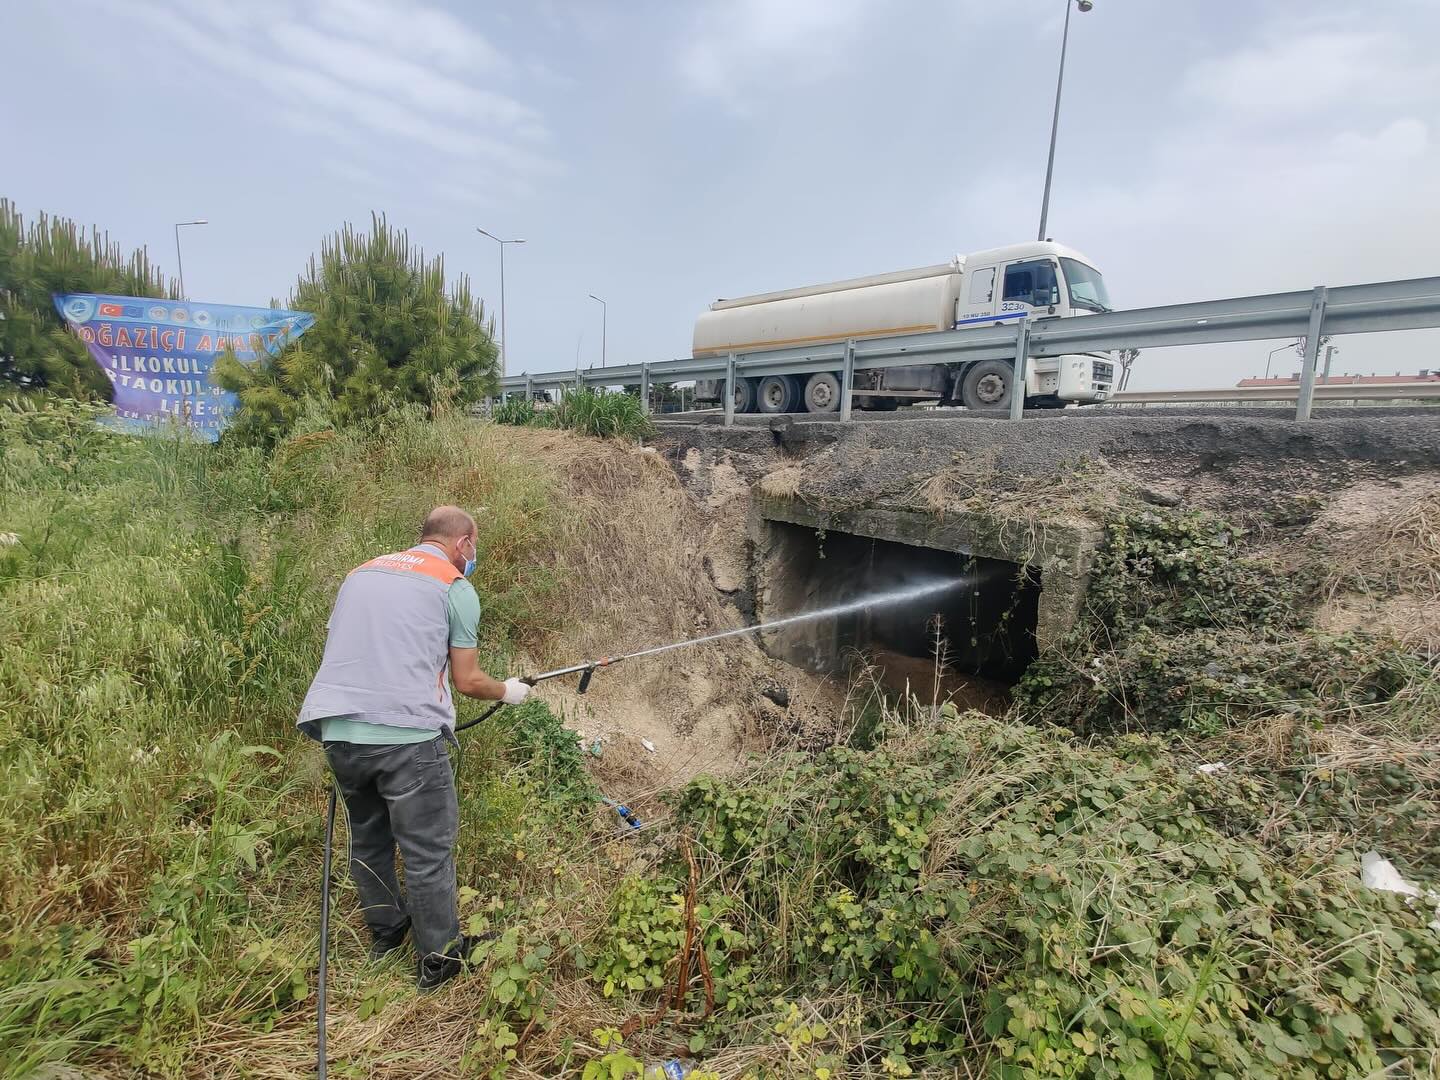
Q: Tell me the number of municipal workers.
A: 1